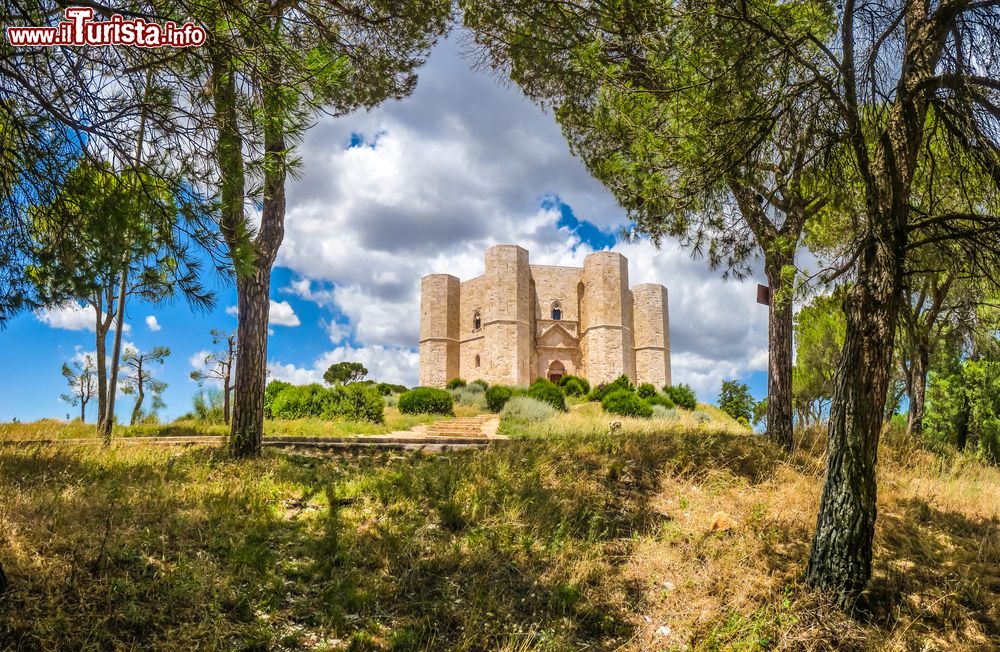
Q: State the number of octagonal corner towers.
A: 4